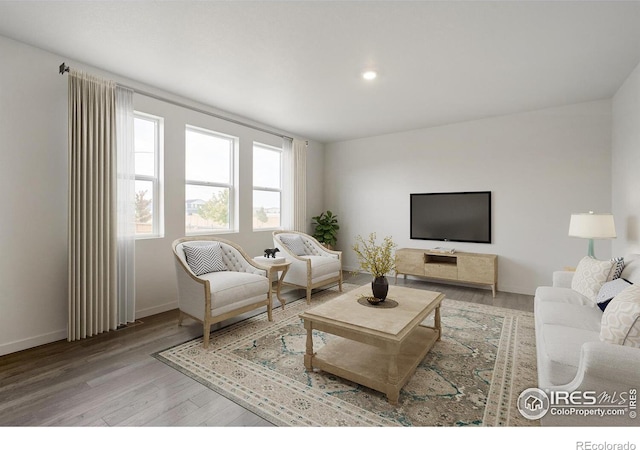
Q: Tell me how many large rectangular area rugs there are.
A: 1